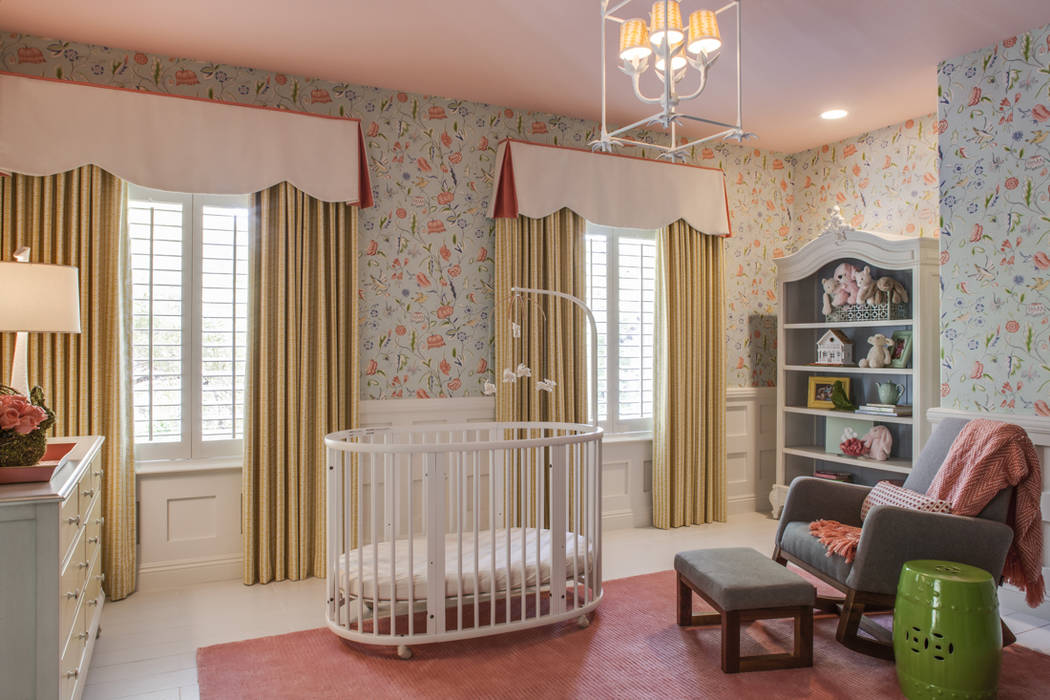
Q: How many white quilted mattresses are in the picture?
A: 1